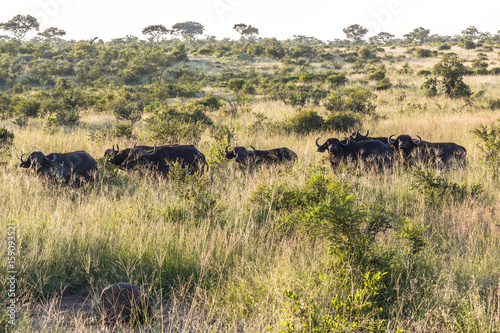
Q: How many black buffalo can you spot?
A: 7